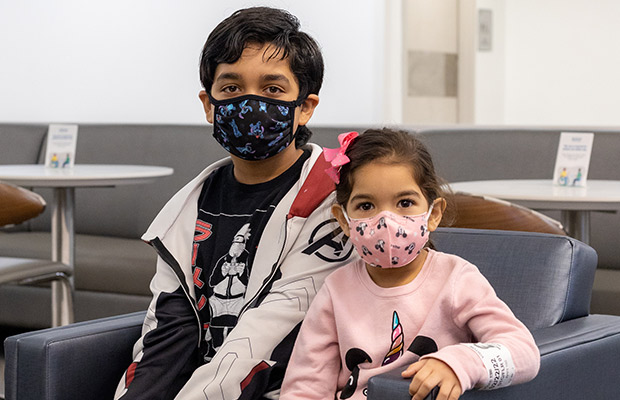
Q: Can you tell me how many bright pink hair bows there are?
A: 1